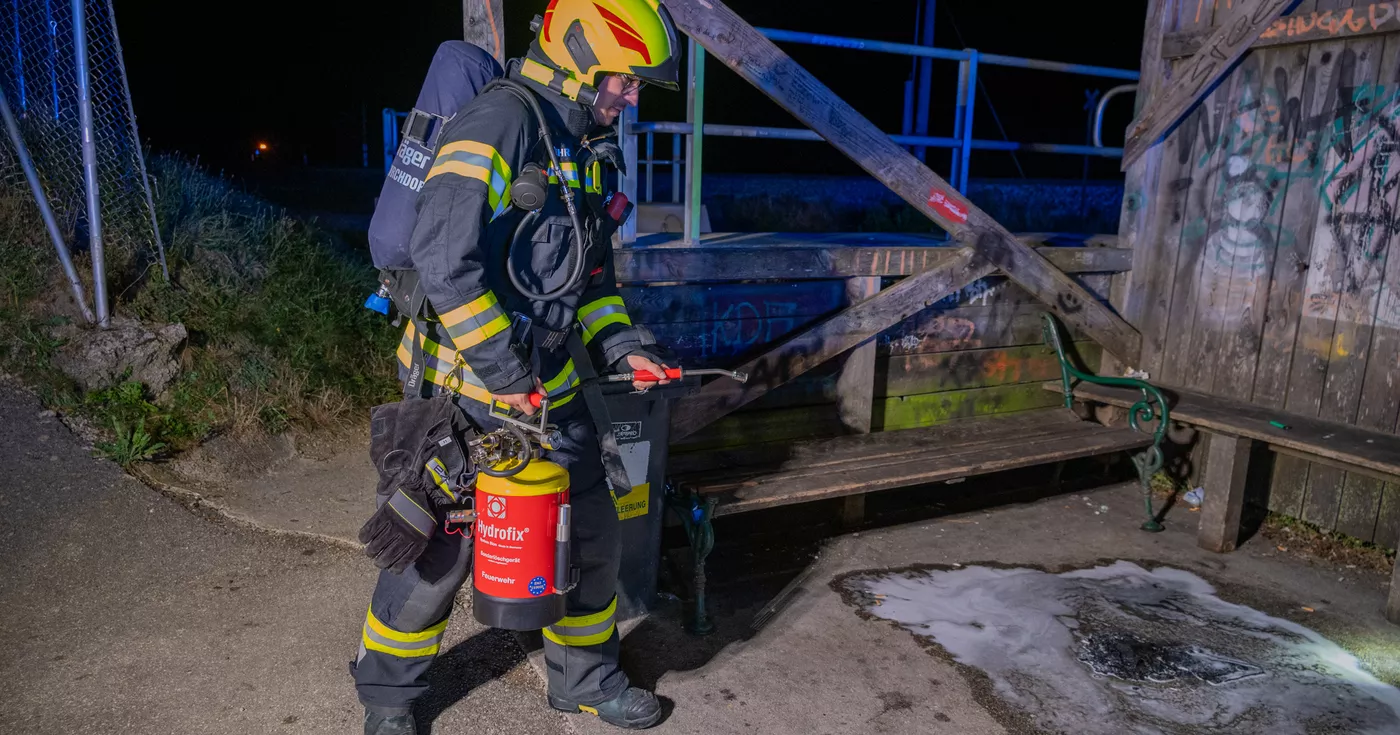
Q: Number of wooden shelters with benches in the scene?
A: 1